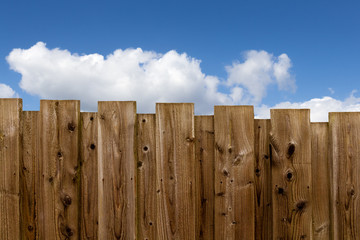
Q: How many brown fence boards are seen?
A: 13